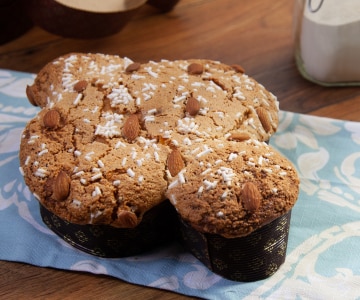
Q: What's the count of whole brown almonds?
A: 14